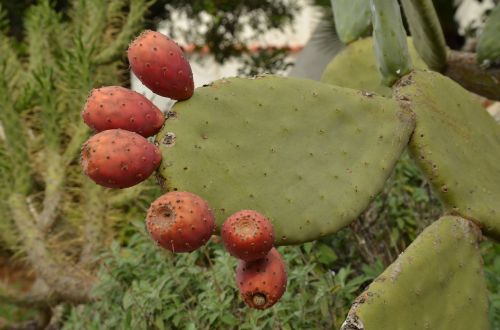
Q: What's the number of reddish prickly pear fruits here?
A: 6